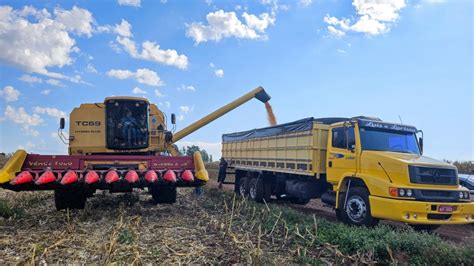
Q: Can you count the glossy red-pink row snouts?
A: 9